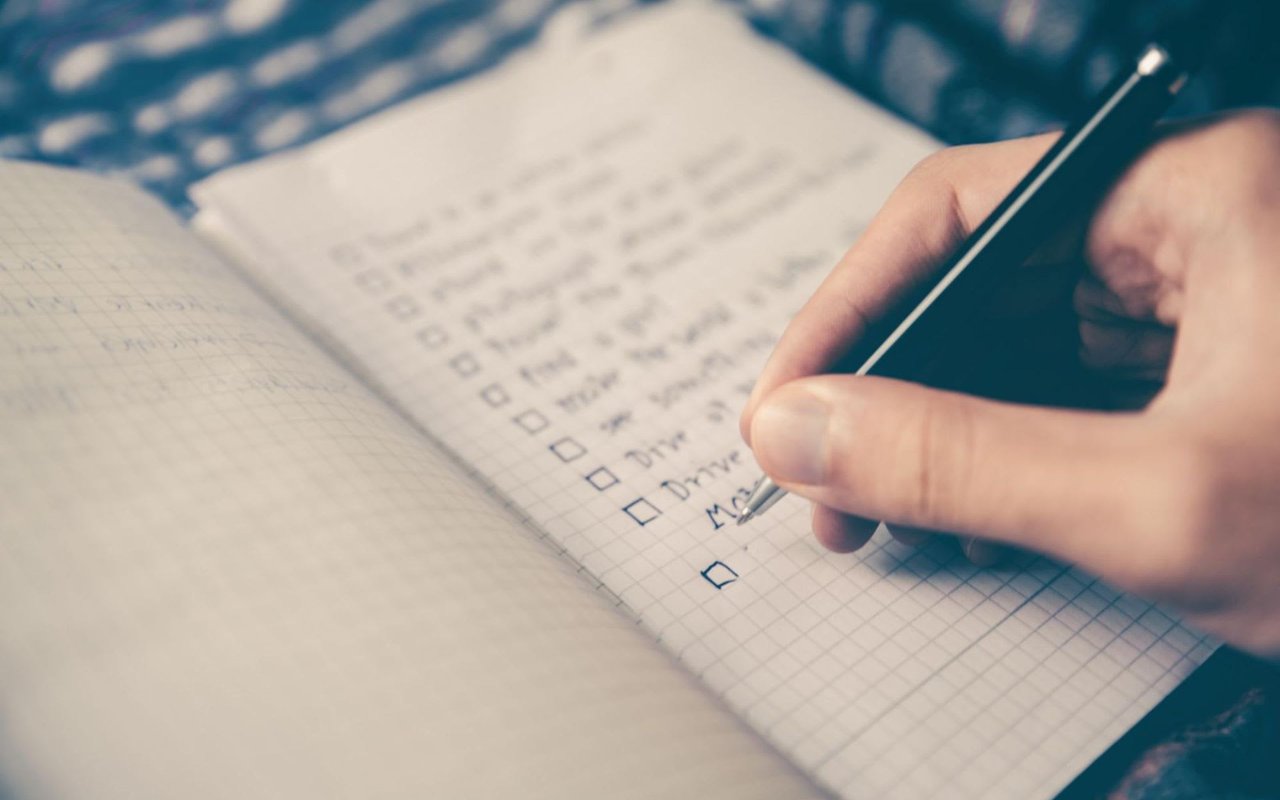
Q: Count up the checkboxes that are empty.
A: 11